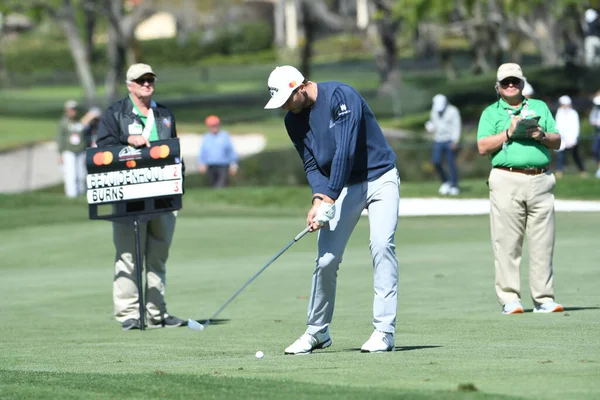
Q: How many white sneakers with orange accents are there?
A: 2